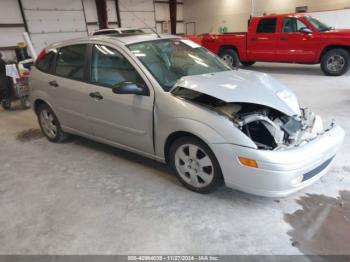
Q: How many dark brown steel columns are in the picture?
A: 2